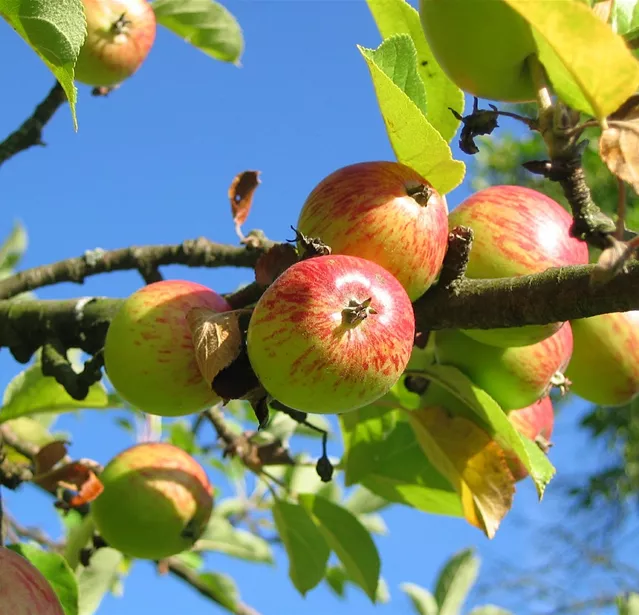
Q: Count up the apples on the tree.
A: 11